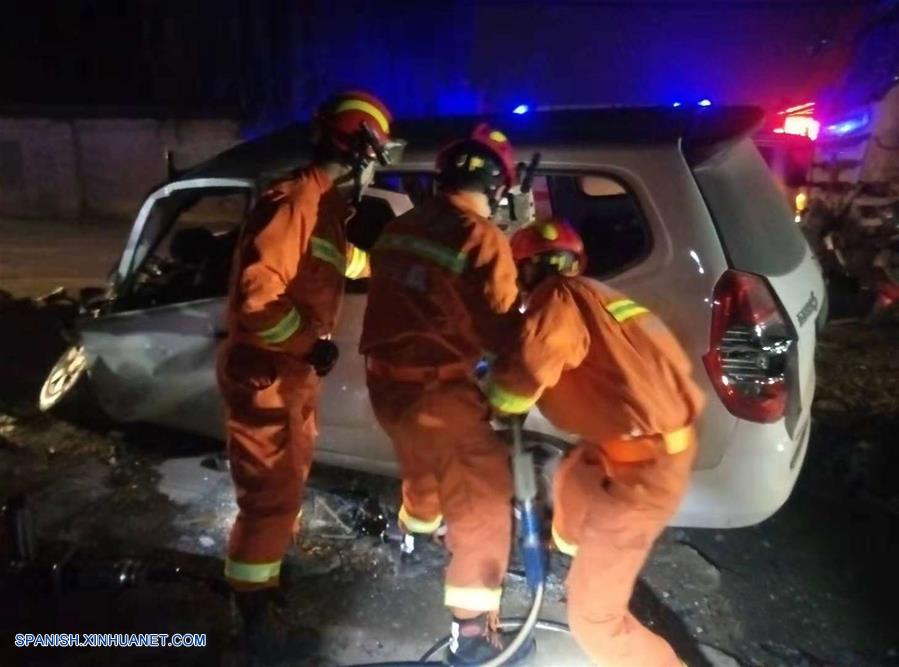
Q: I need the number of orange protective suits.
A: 3